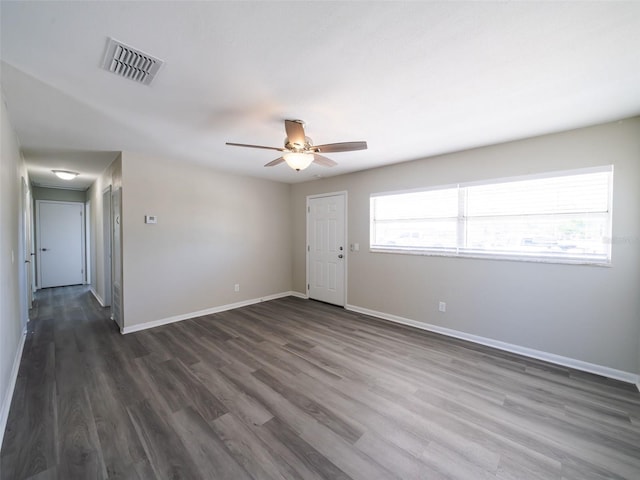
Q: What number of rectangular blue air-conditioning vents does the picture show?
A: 0